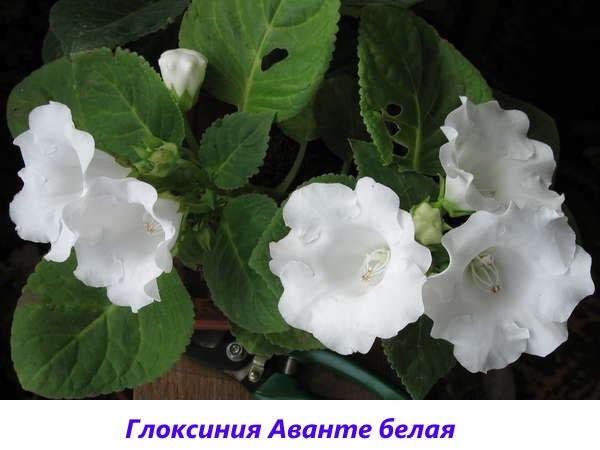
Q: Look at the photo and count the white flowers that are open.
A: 5